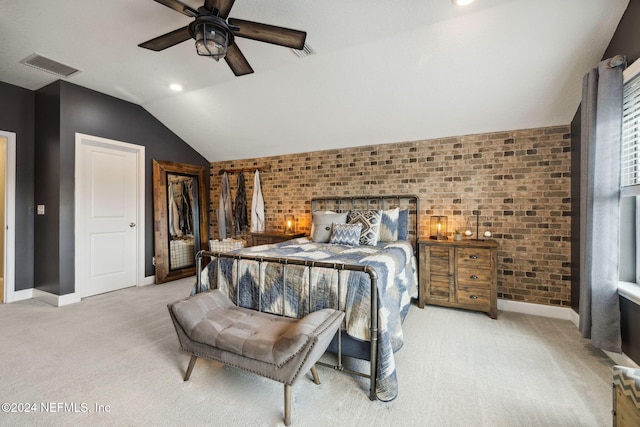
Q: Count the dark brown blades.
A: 5